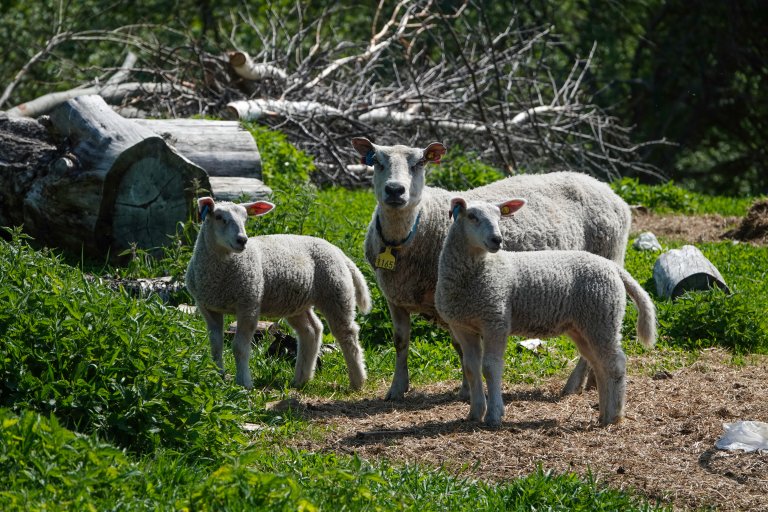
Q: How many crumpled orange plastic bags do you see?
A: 0